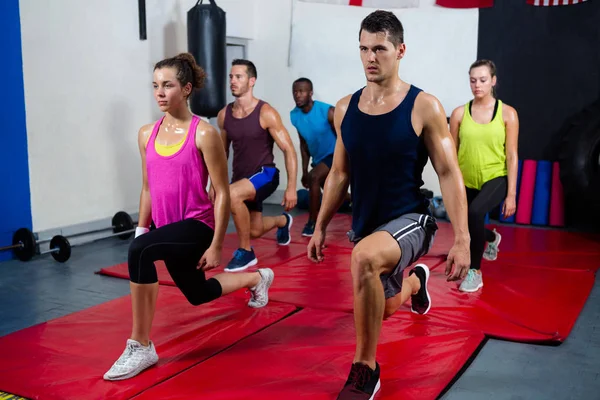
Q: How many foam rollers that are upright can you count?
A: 4